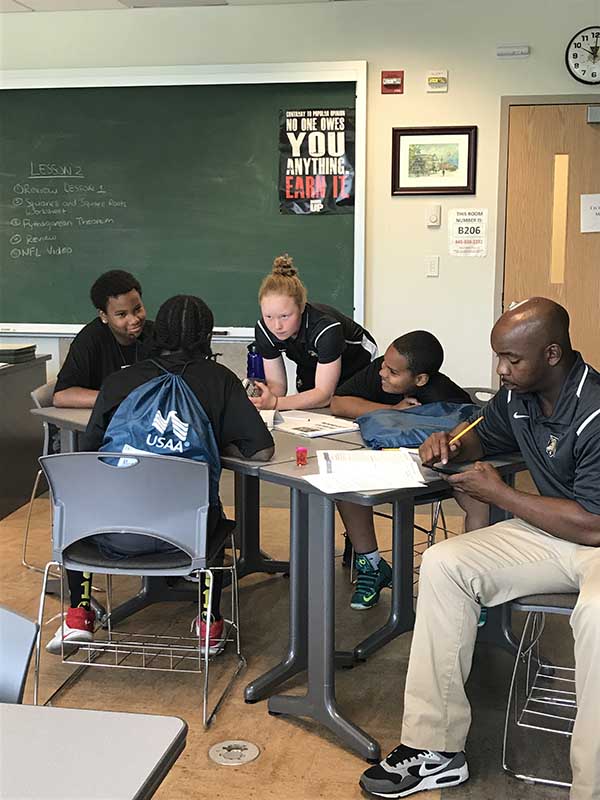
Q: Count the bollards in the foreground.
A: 0